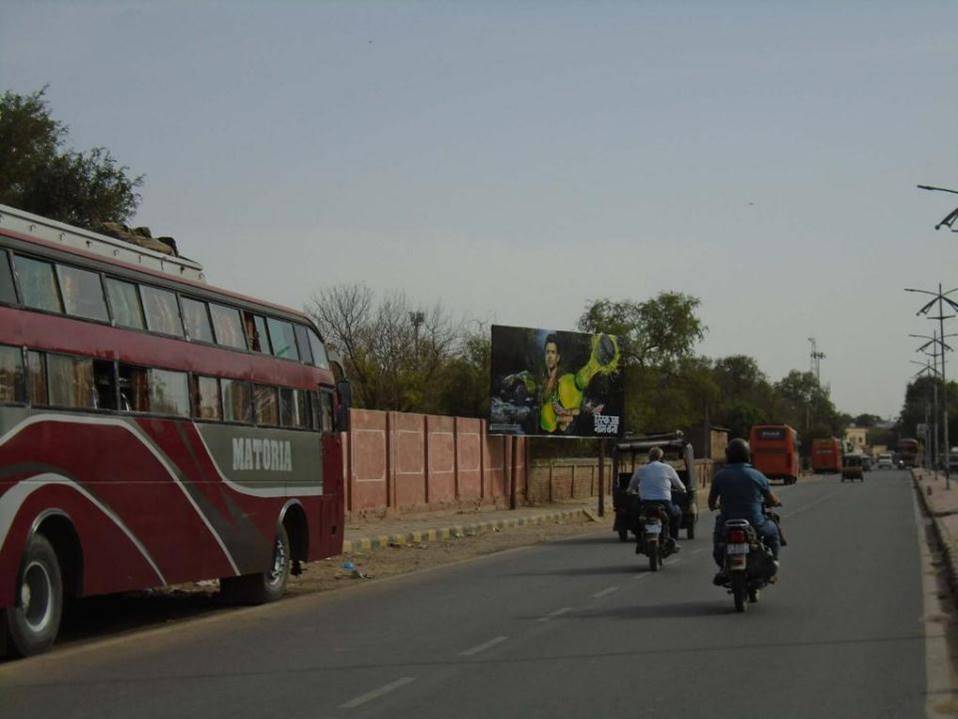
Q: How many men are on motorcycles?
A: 2